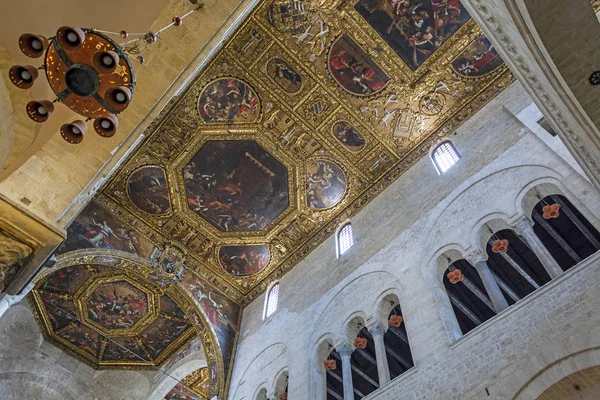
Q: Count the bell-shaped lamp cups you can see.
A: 8